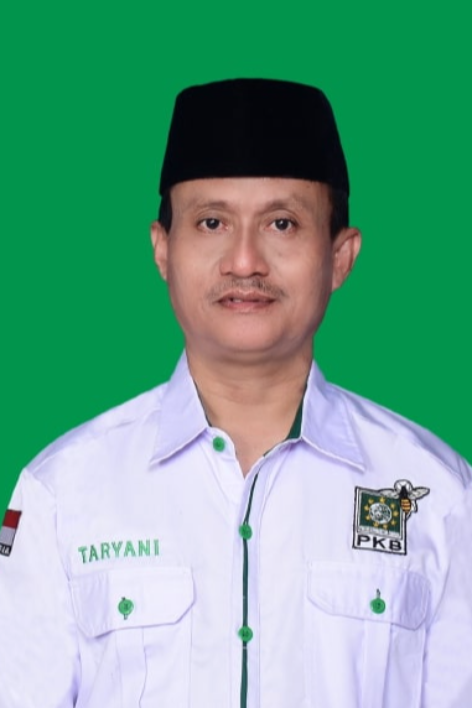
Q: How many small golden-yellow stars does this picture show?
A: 9